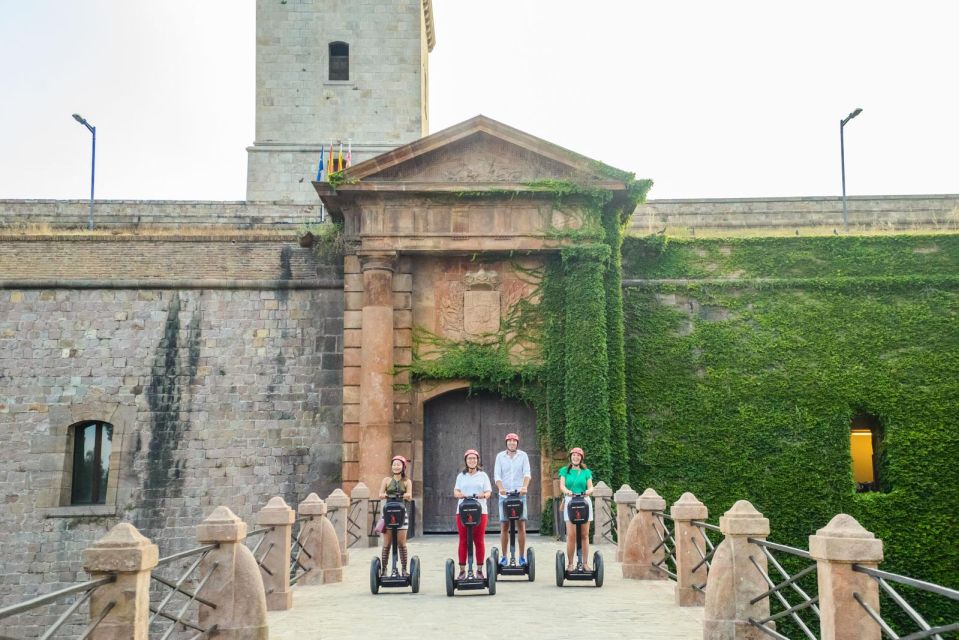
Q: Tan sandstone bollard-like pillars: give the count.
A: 12